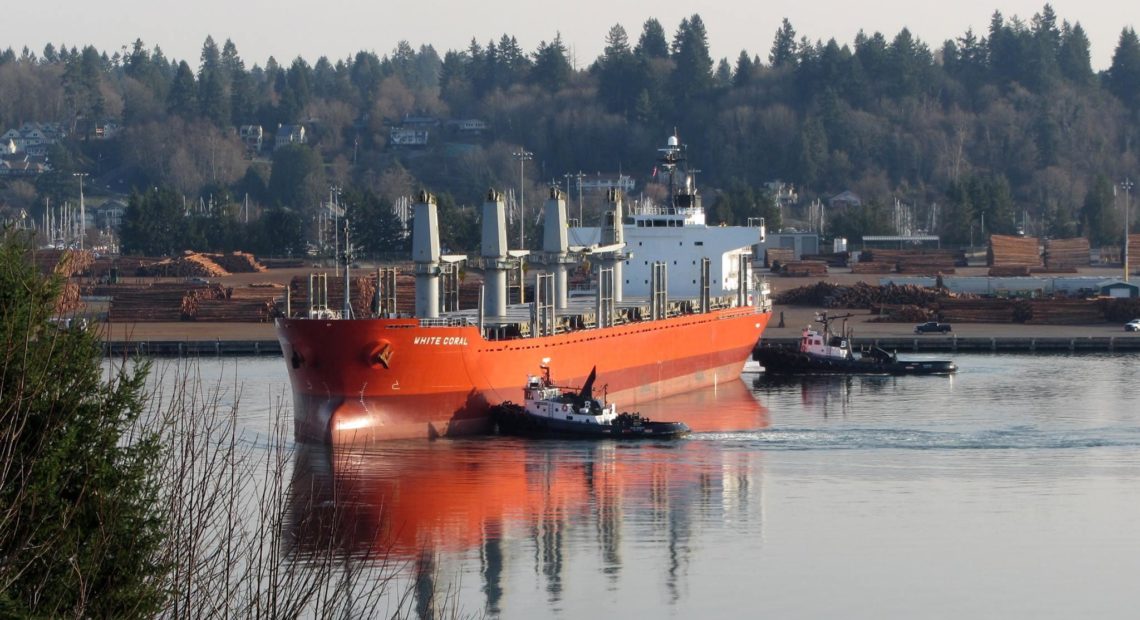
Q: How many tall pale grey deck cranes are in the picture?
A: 4